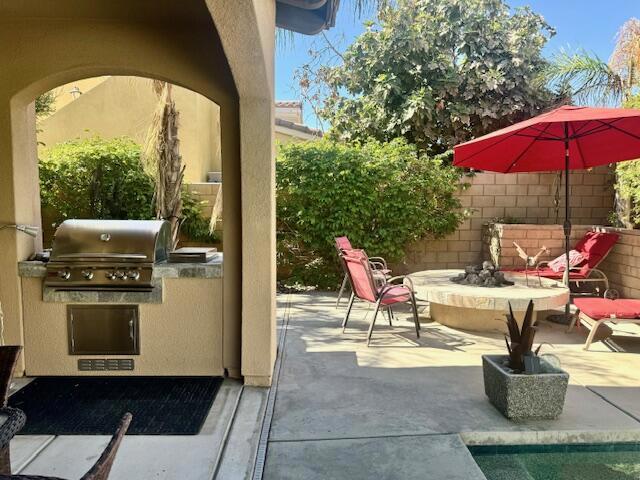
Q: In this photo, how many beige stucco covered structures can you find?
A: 1